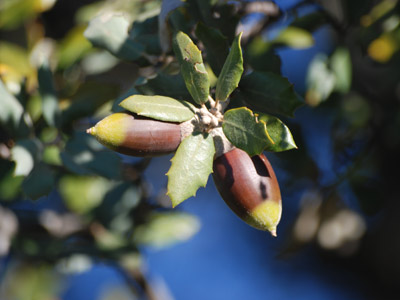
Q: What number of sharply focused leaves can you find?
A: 6